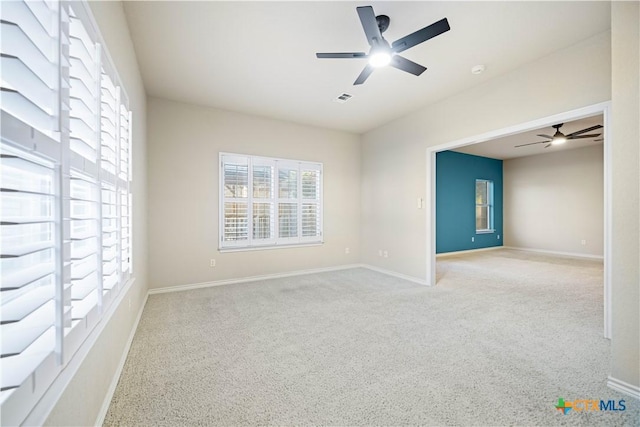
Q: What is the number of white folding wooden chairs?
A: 0